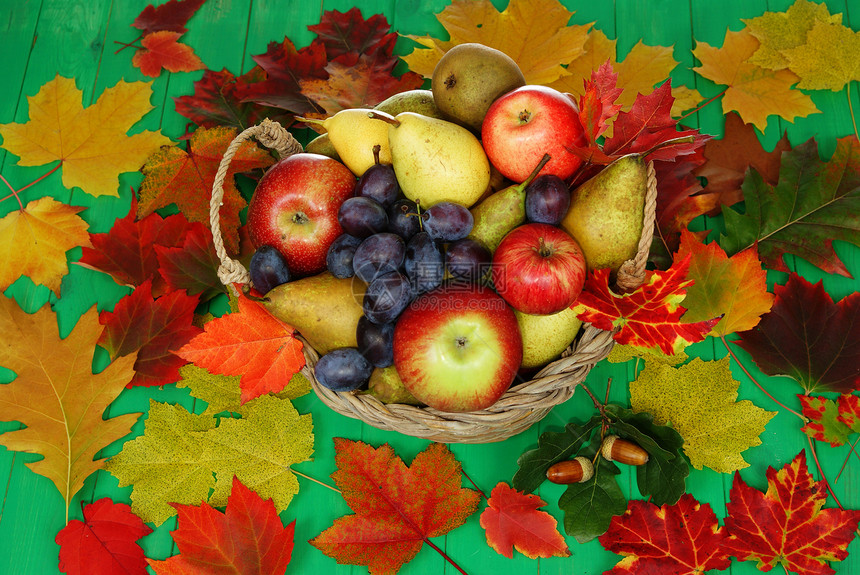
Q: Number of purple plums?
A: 13